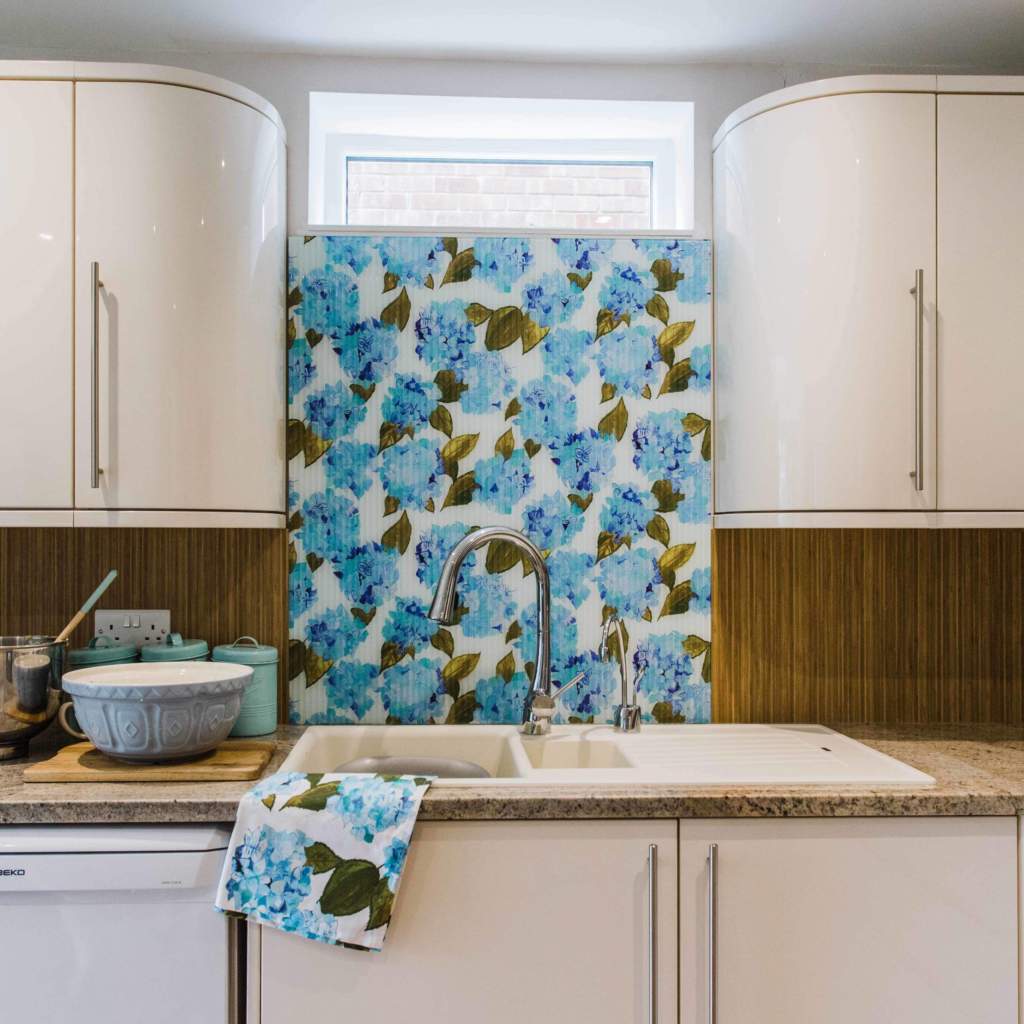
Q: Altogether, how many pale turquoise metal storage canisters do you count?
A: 3